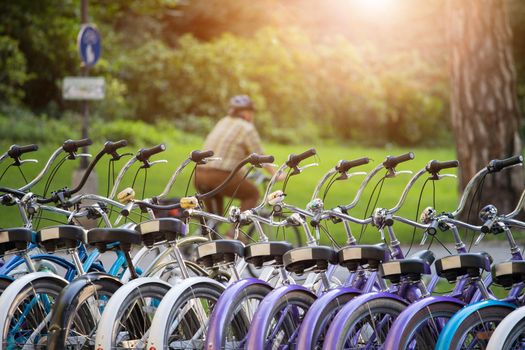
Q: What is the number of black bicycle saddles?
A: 11